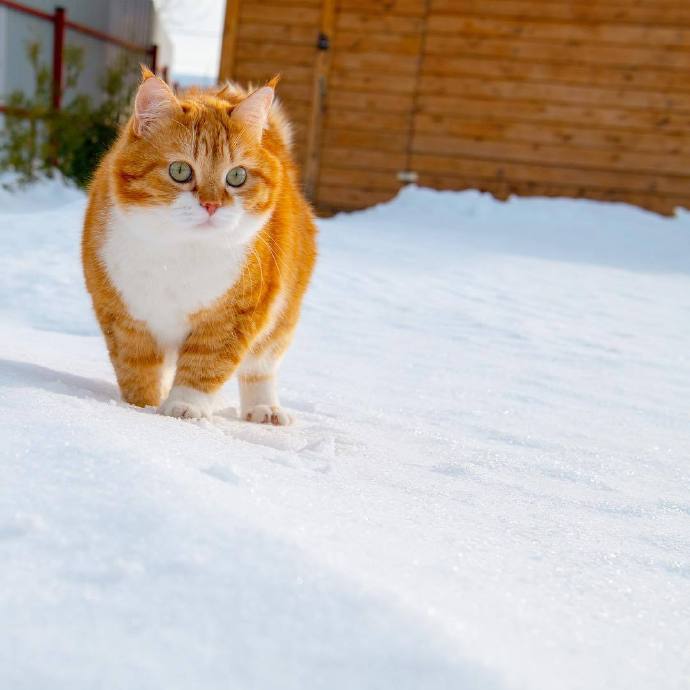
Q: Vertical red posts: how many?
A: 2